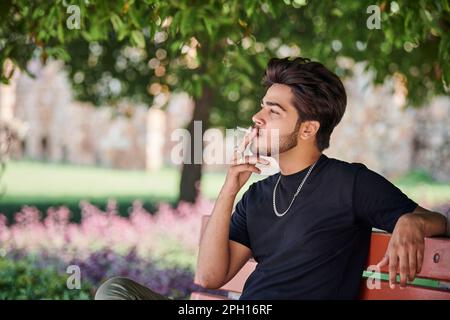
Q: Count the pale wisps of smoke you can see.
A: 0